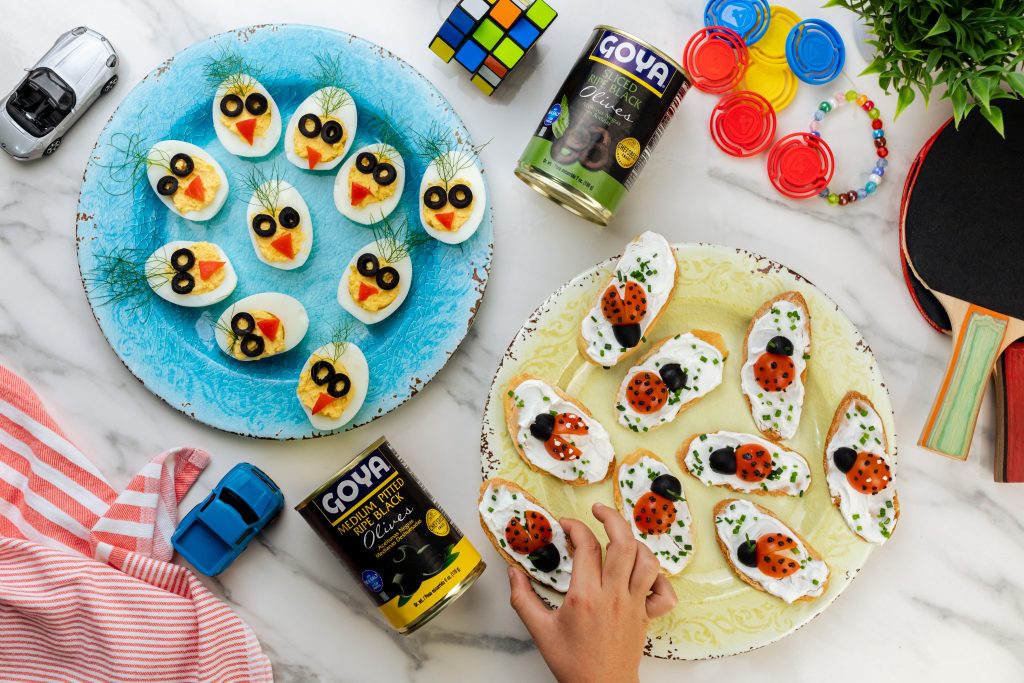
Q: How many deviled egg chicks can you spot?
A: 10